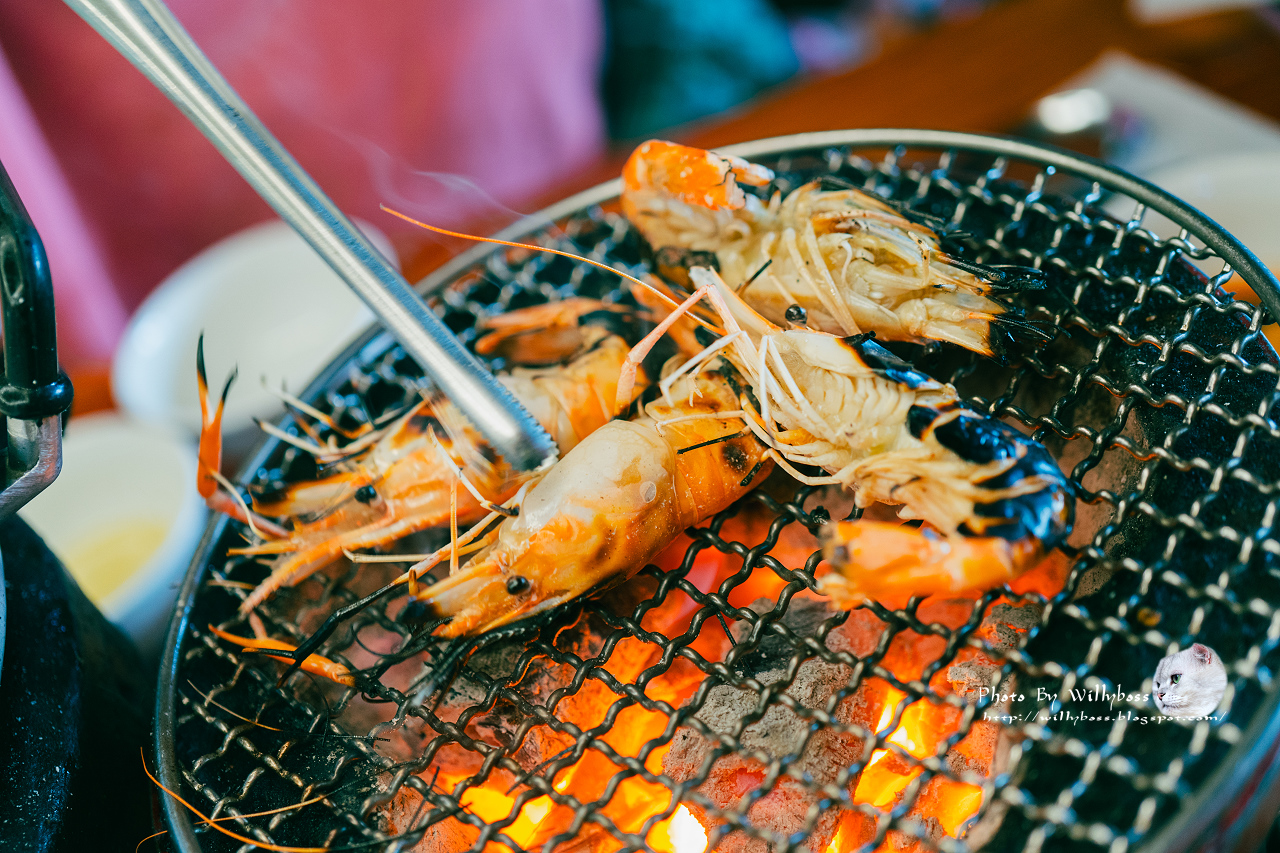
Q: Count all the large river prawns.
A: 4